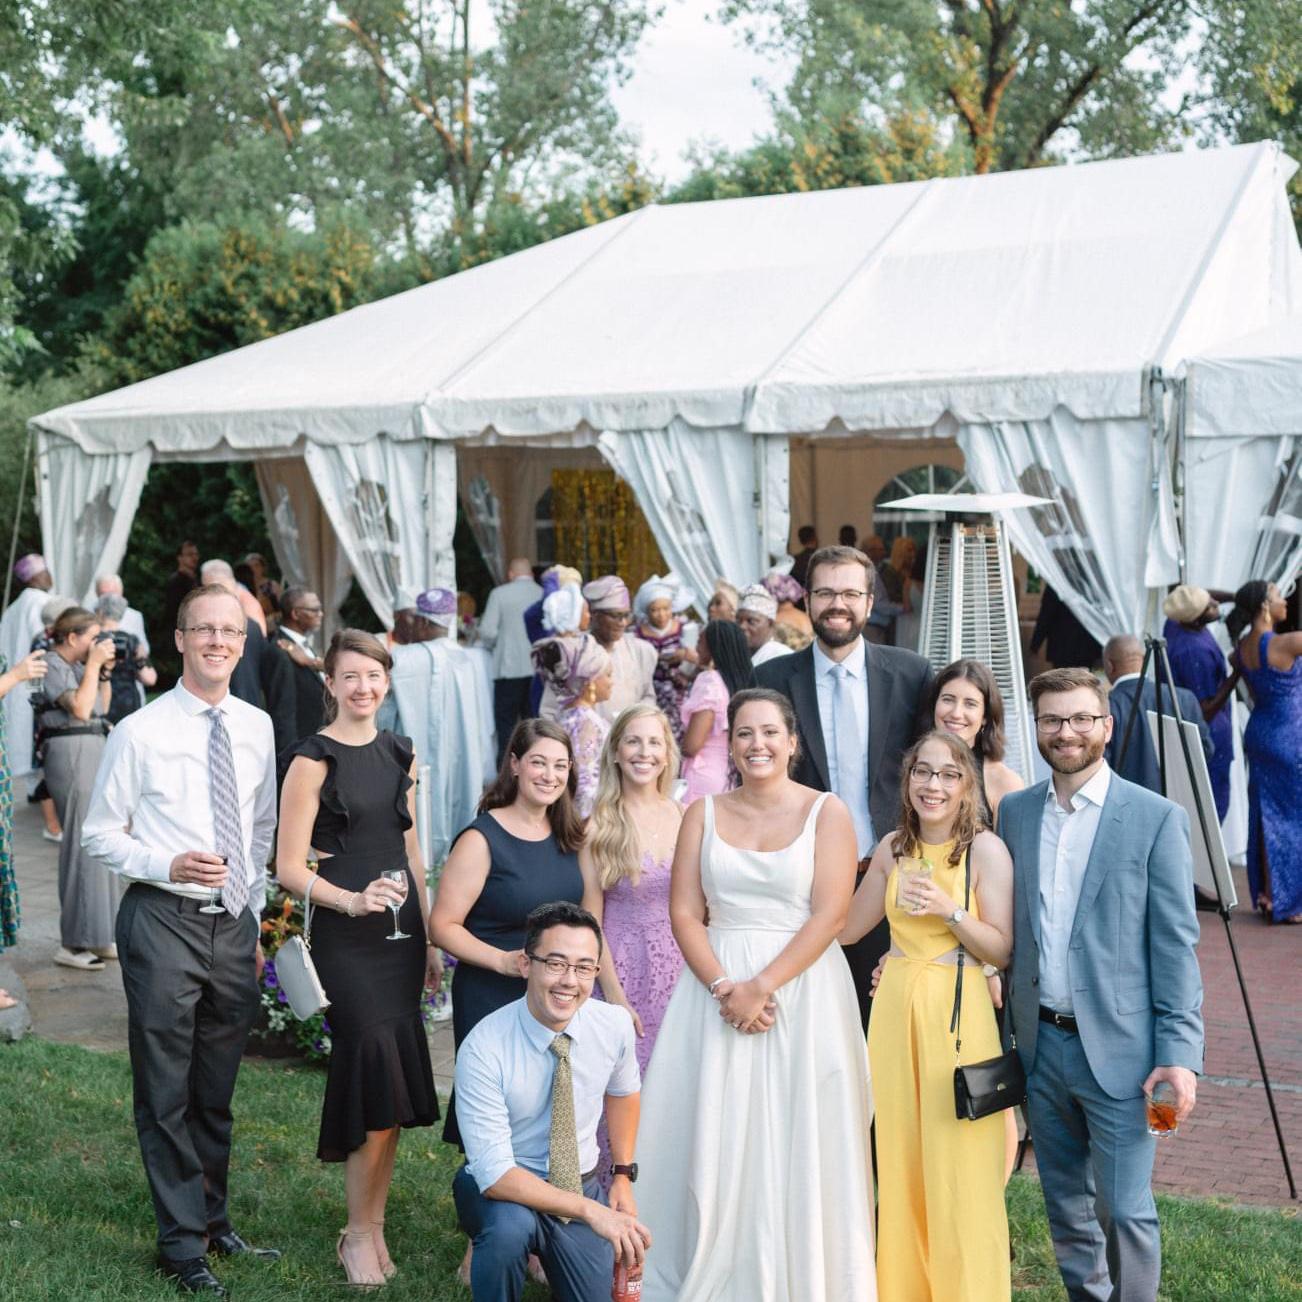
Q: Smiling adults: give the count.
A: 10